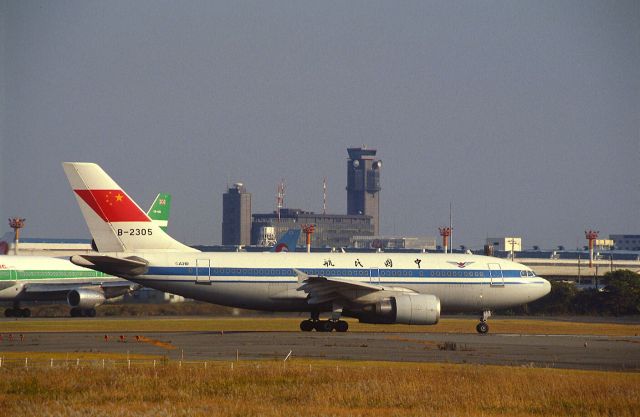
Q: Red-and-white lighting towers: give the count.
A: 4